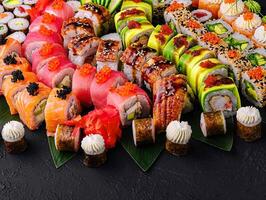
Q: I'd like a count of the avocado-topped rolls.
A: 8